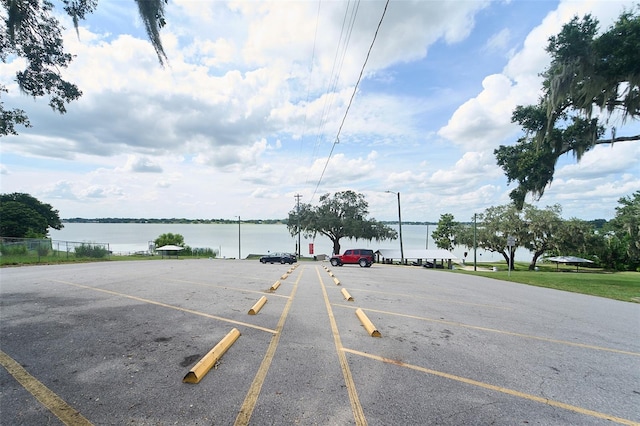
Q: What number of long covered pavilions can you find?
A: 1